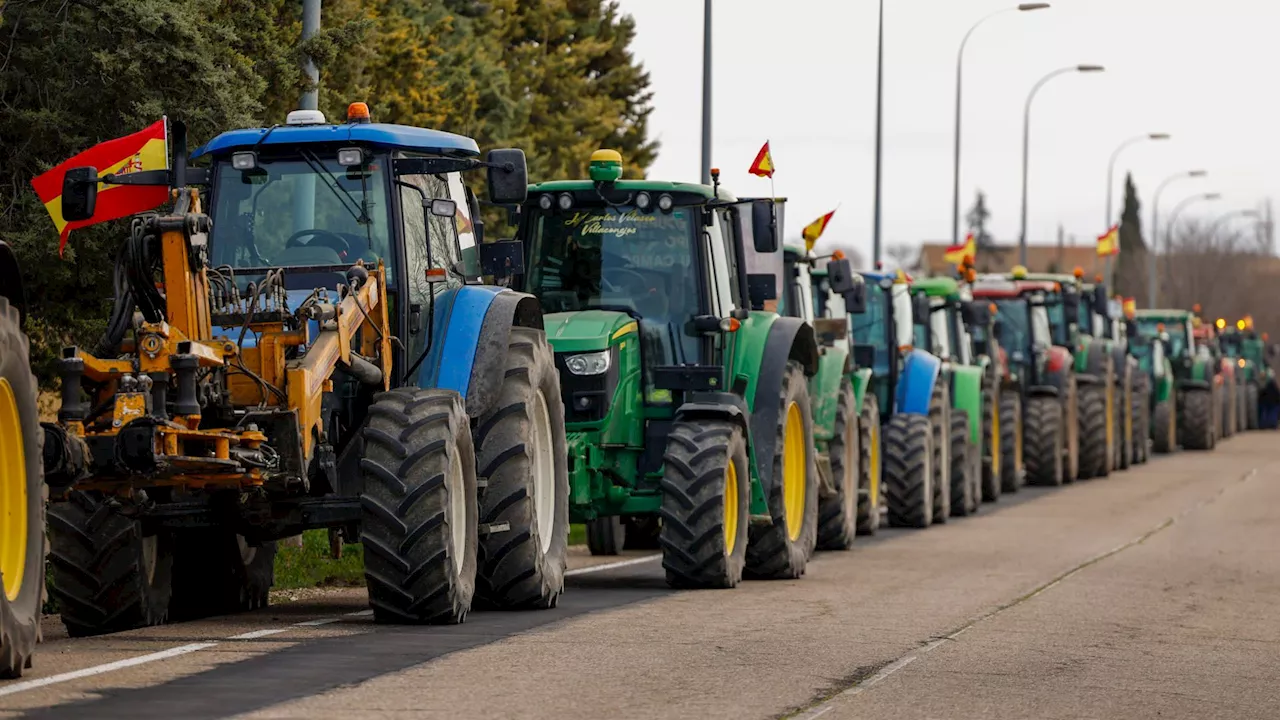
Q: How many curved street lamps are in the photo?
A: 6